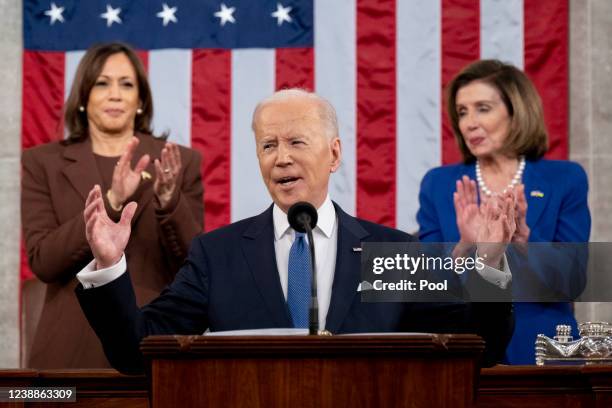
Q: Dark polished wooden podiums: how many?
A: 1